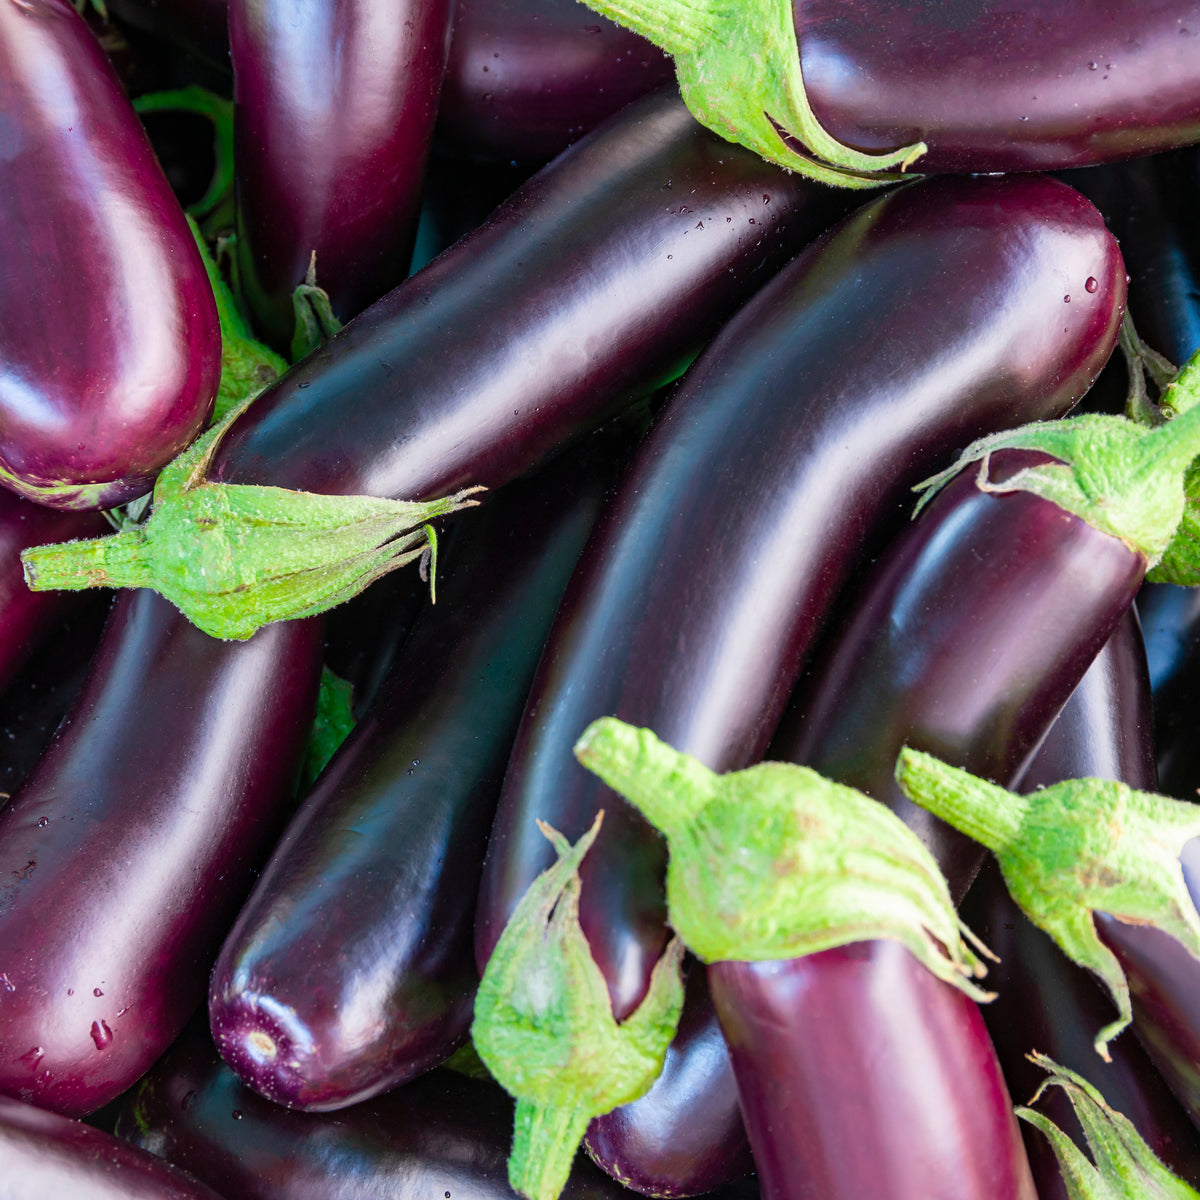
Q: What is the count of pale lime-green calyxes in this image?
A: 7